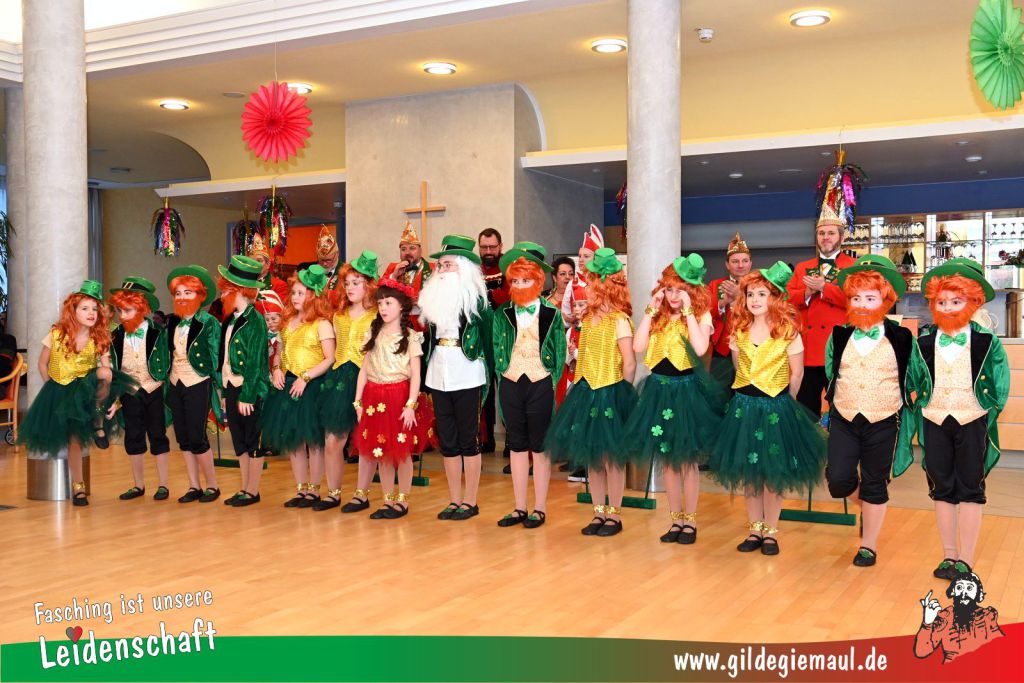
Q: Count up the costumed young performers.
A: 14